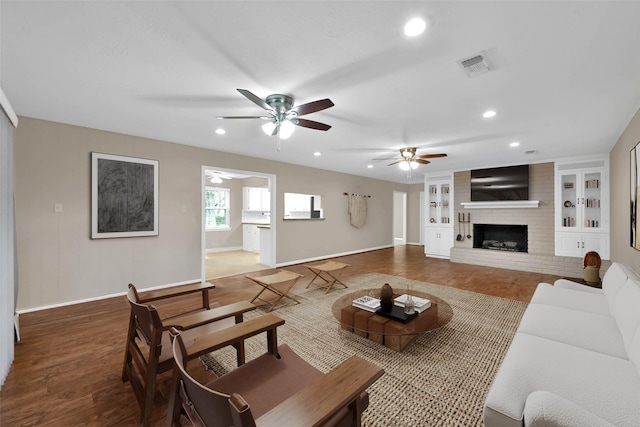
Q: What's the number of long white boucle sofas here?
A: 1